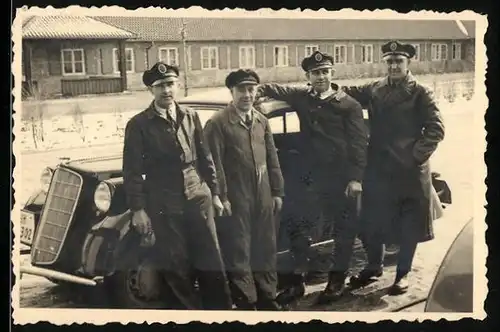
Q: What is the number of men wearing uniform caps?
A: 4